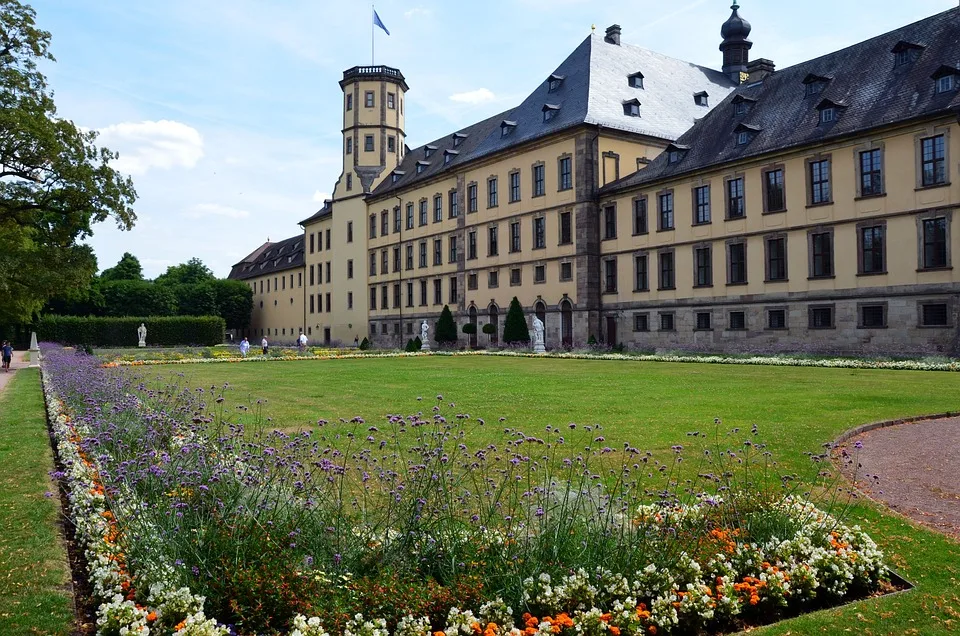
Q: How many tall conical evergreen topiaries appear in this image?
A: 2